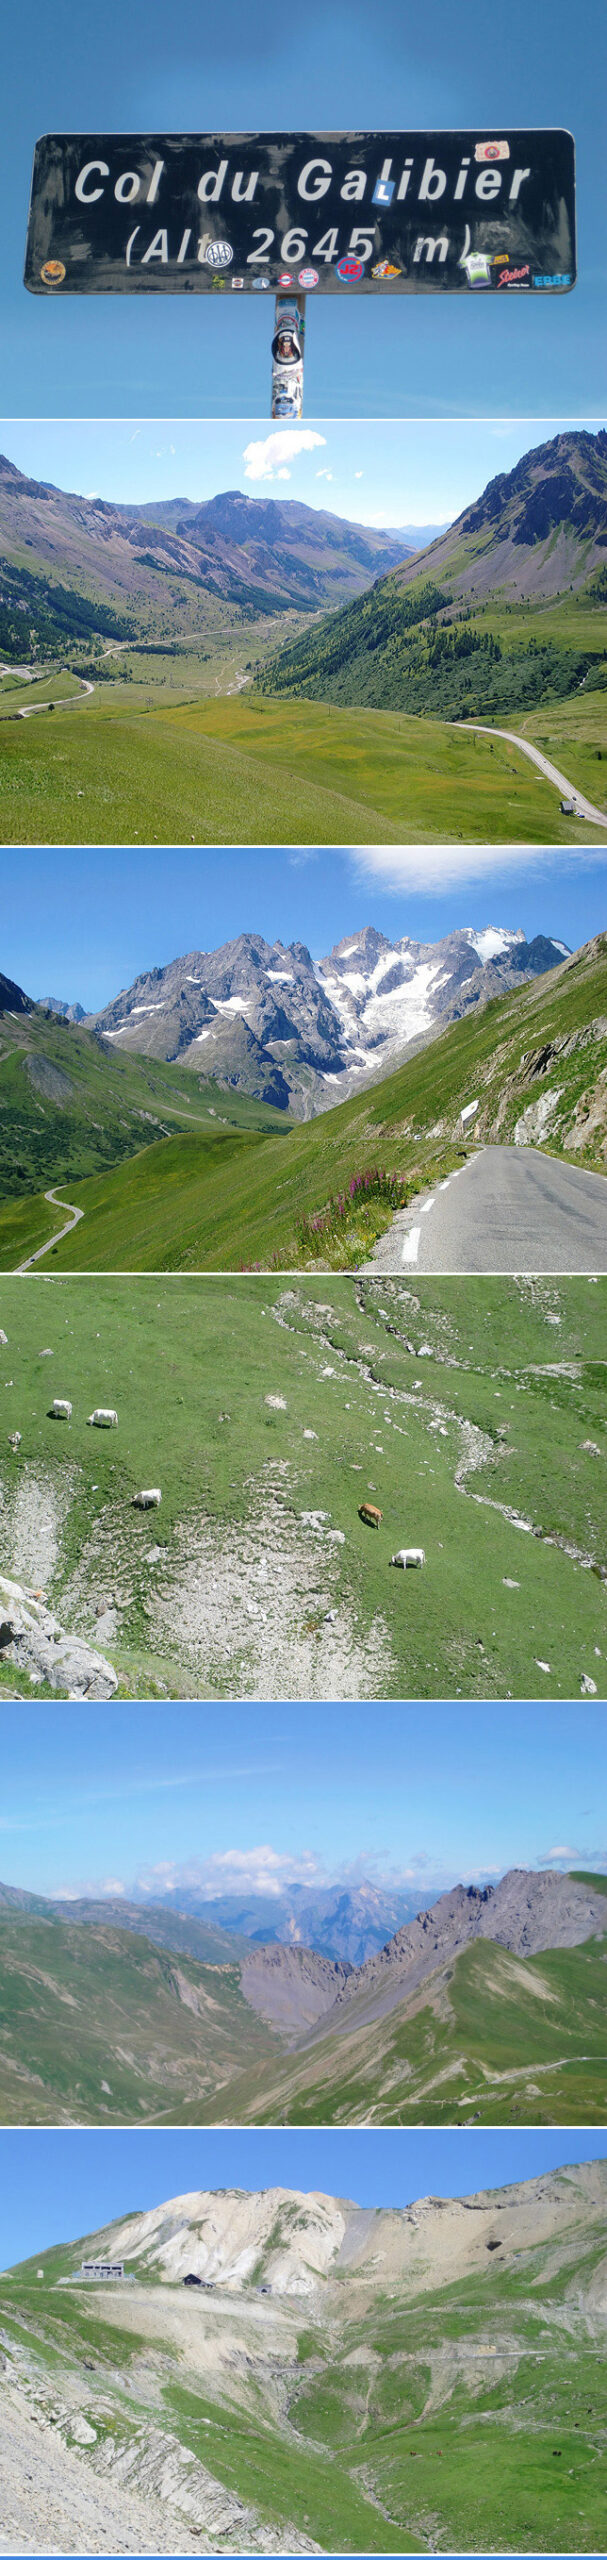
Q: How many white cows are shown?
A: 4